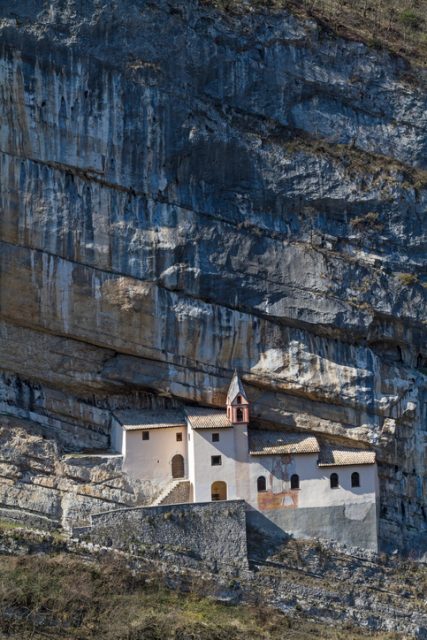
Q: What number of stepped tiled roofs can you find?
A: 4